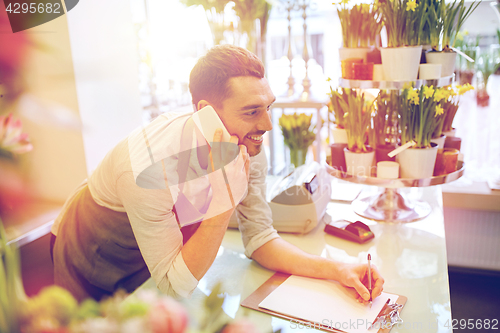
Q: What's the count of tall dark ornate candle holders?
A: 2